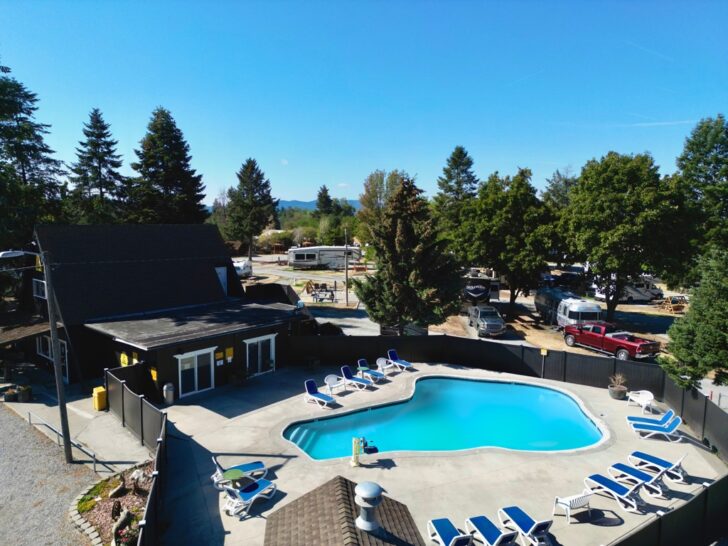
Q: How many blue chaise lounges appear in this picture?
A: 14